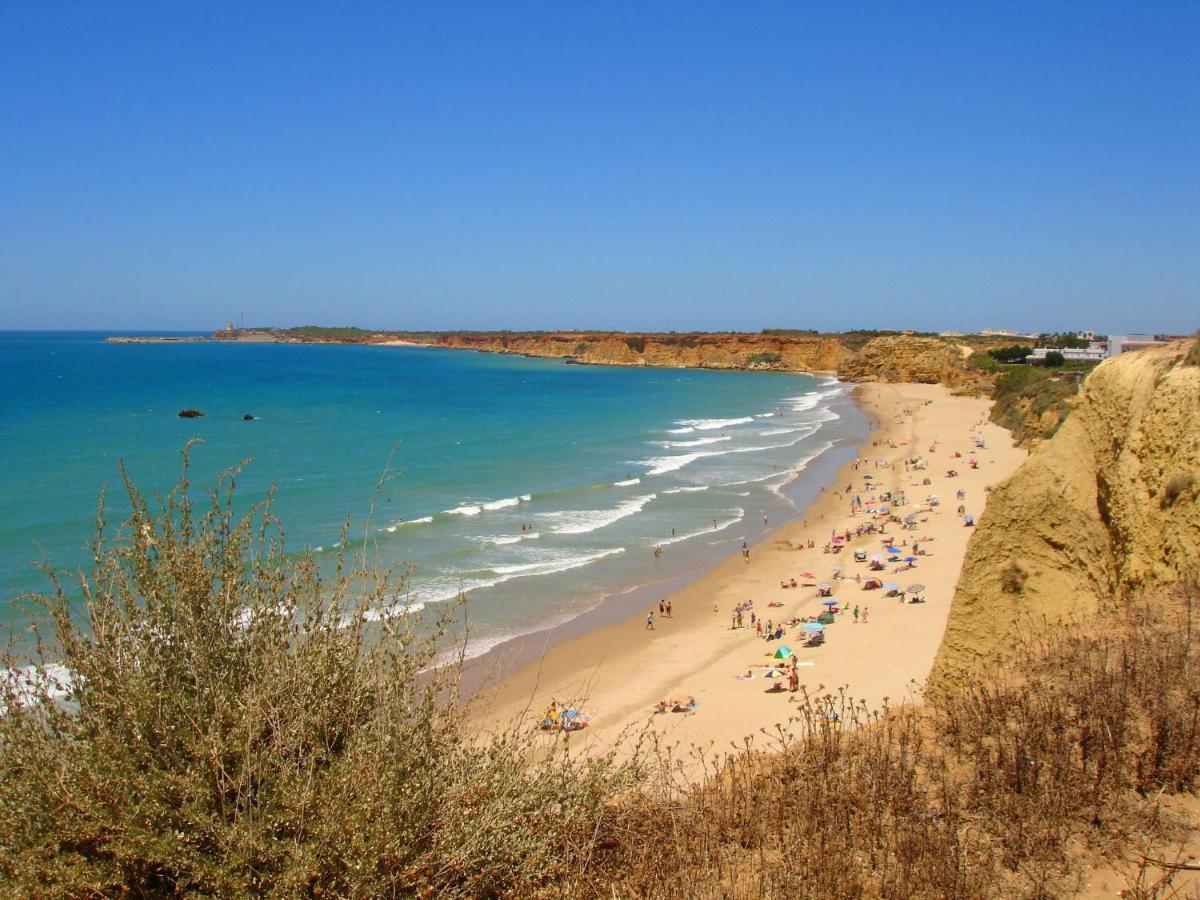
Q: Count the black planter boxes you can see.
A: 0